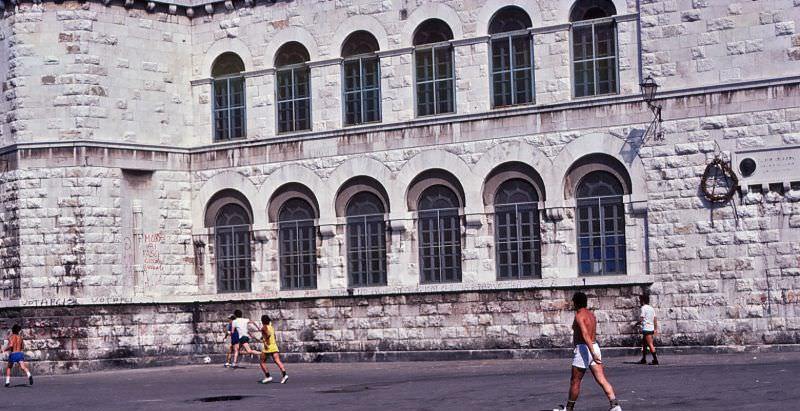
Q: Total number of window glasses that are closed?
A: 12